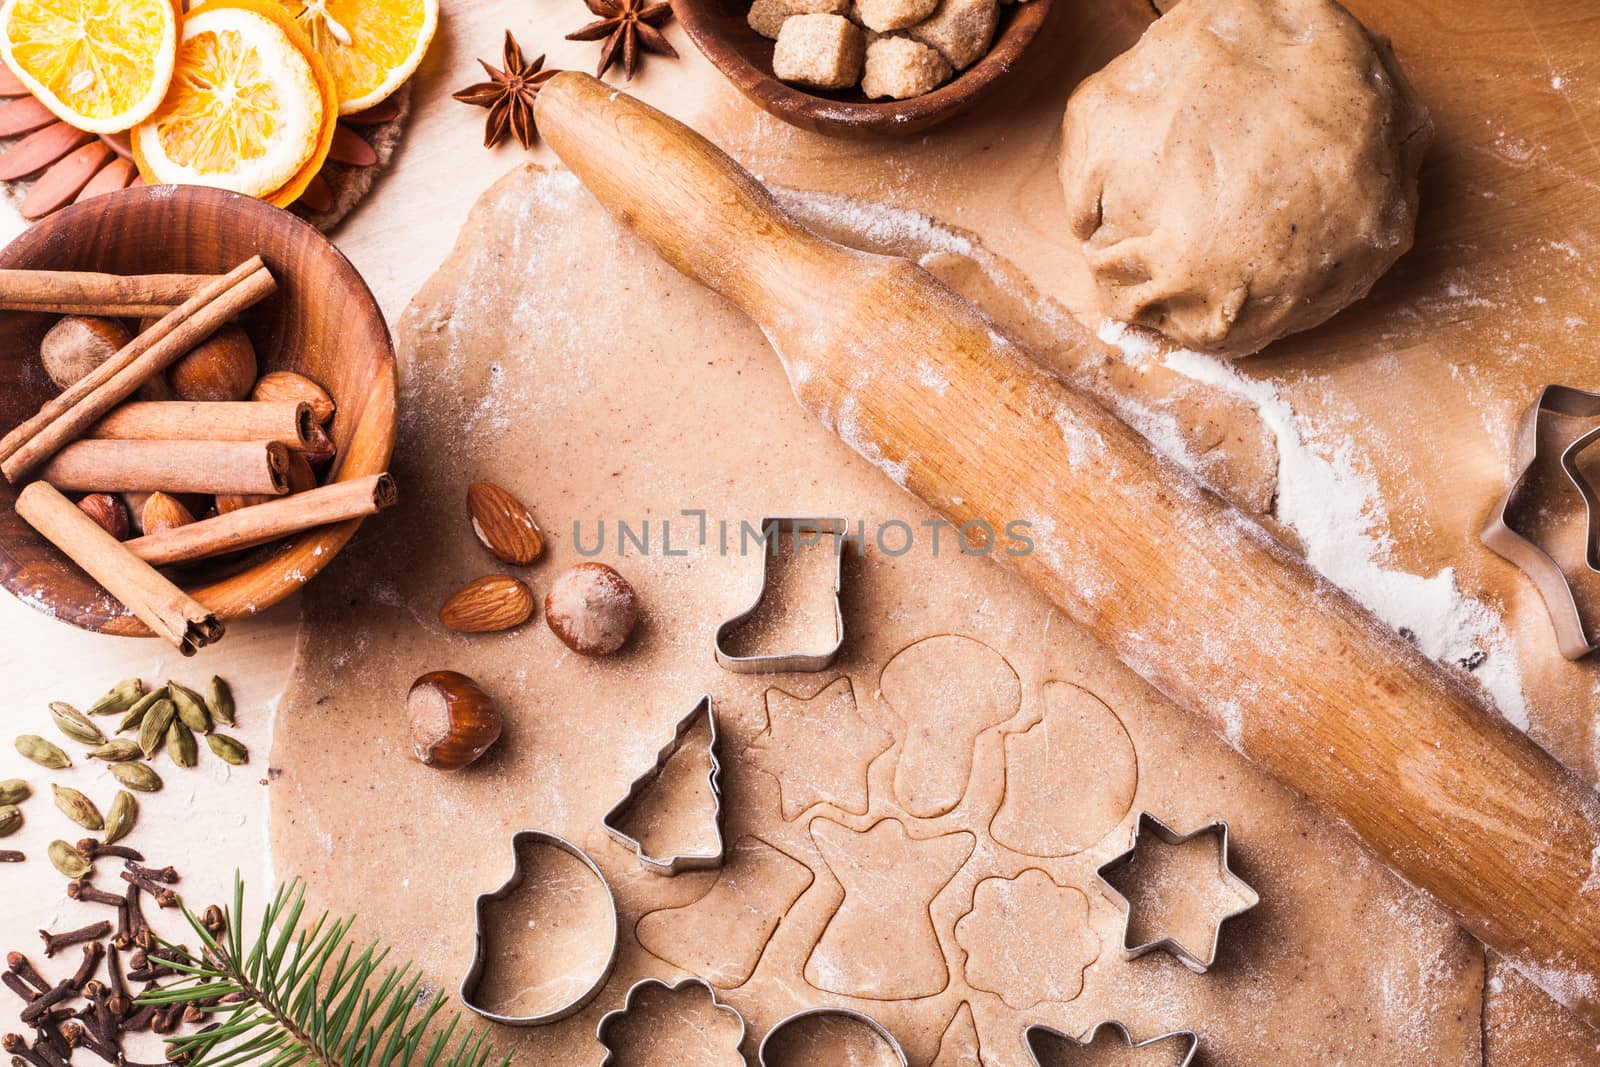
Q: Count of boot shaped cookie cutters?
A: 1